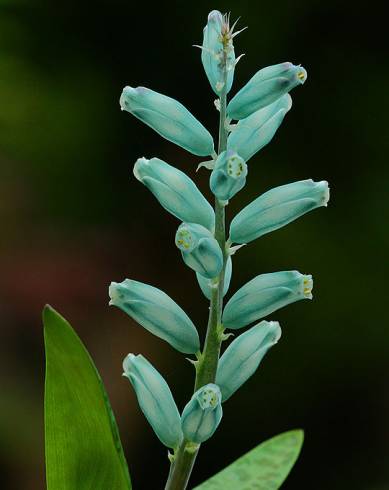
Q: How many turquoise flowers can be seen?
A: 14